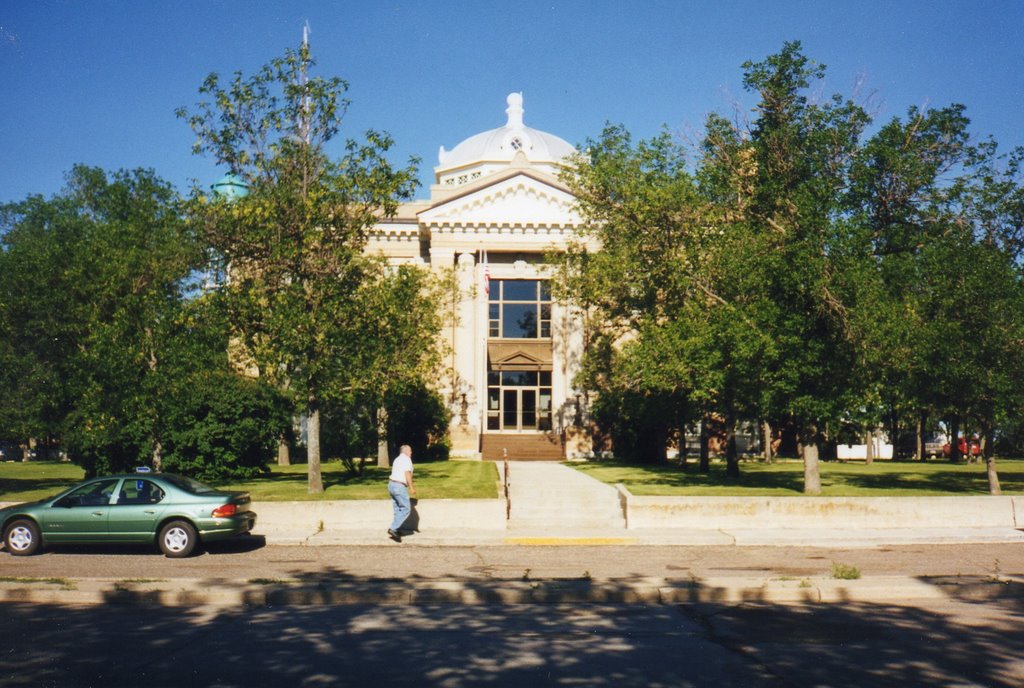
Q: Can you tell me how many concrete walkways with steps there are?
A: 1